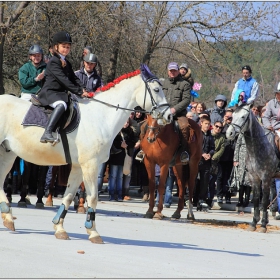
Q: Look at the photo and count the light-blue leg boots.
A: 3